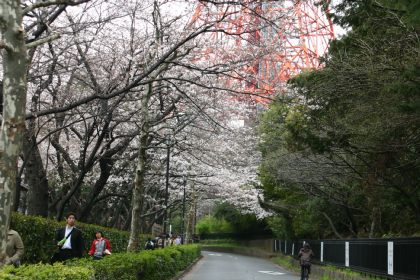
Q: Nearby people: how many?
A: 4